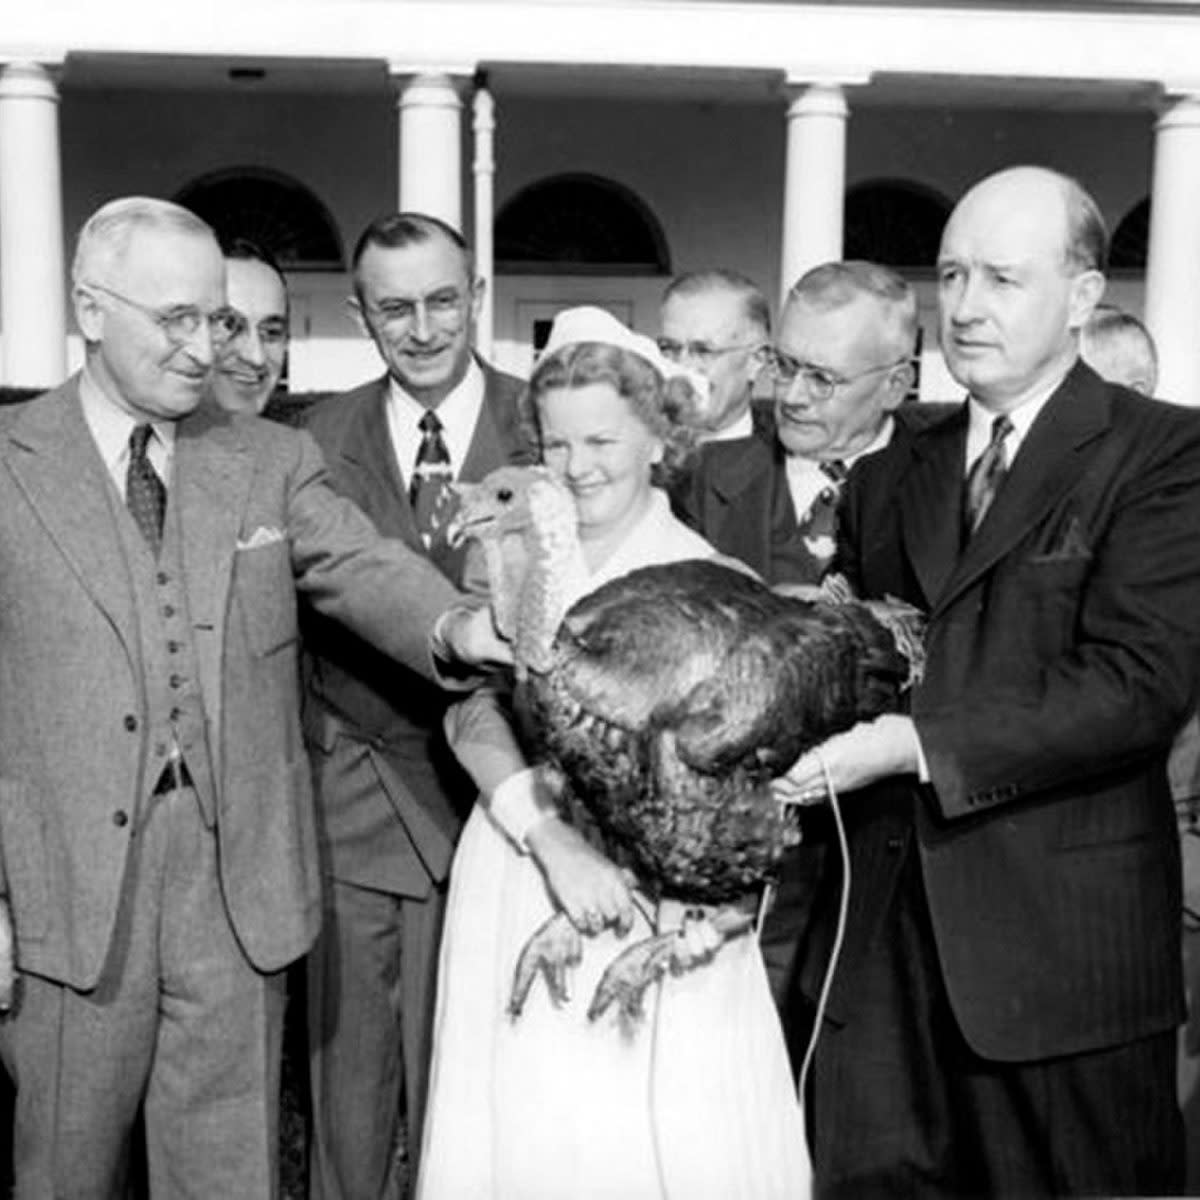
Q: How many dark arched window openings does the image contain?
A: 4